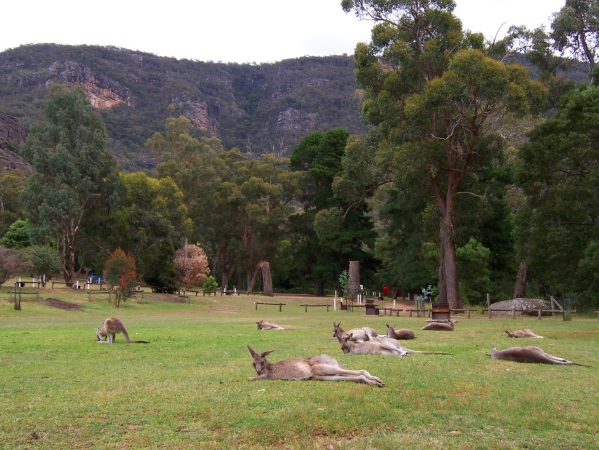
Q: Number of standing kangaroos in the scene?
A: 1